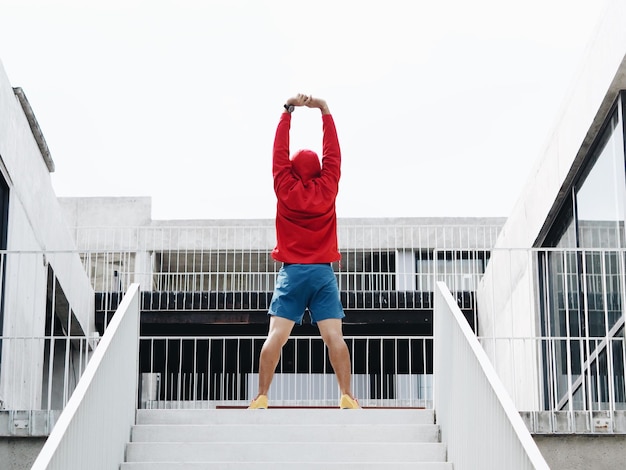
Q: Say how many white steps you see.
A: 4